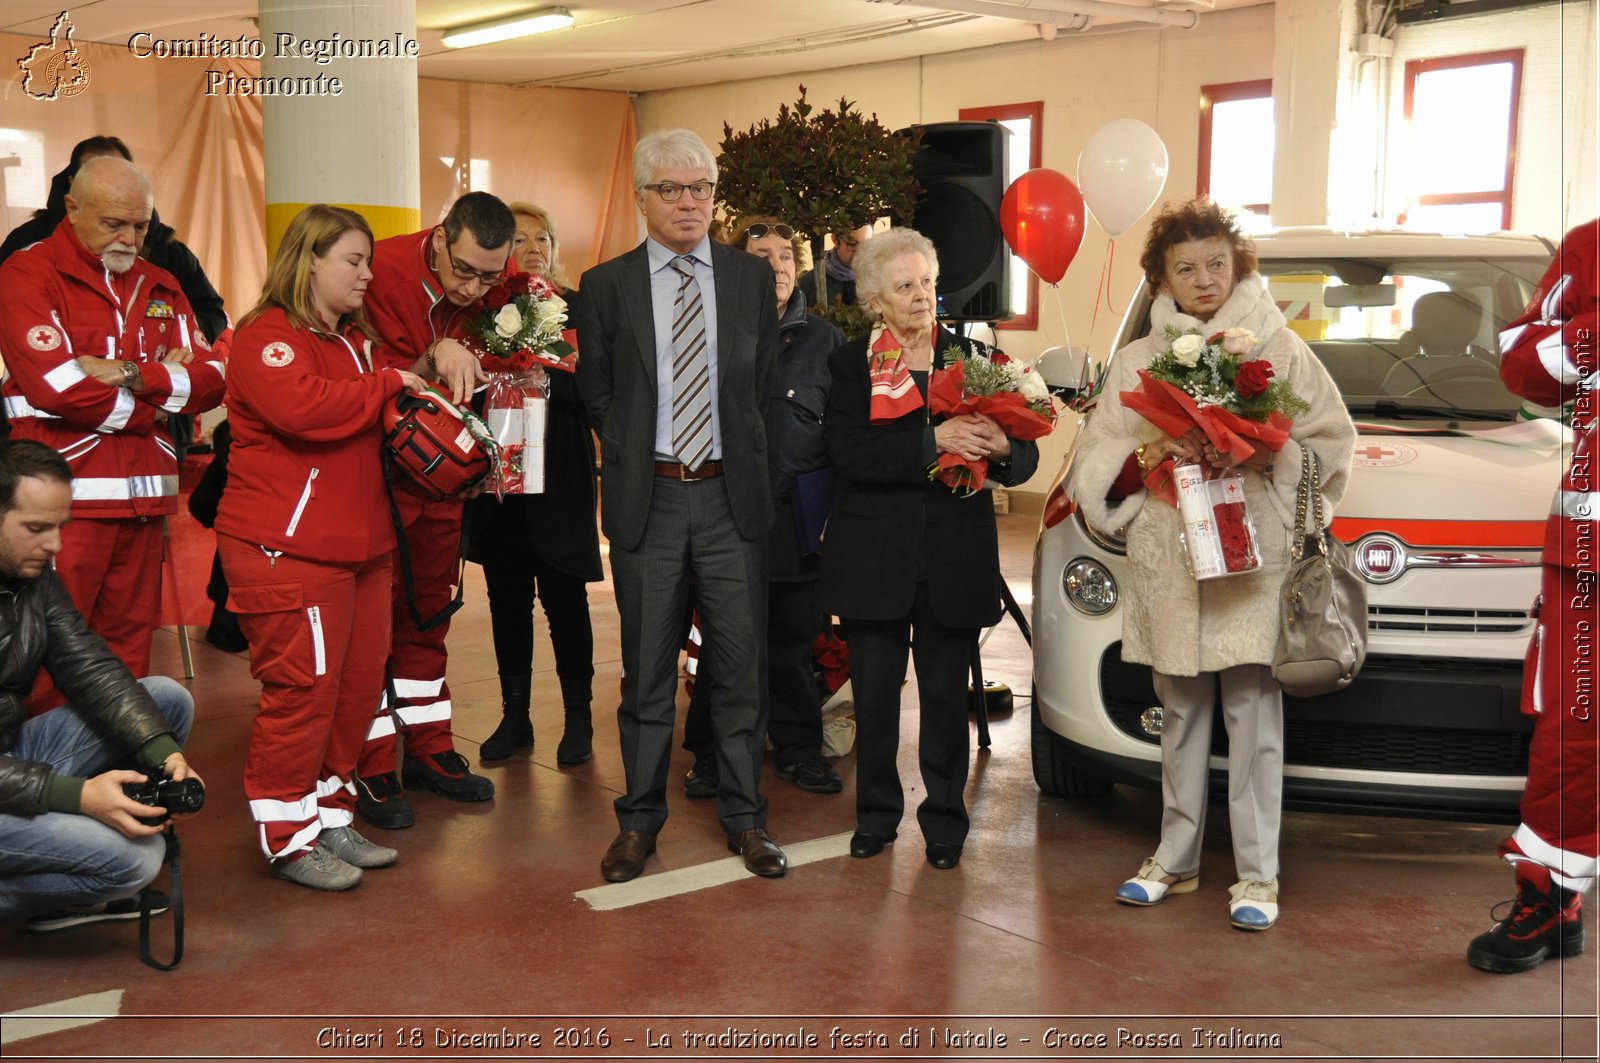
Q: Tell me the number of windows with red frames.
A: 3